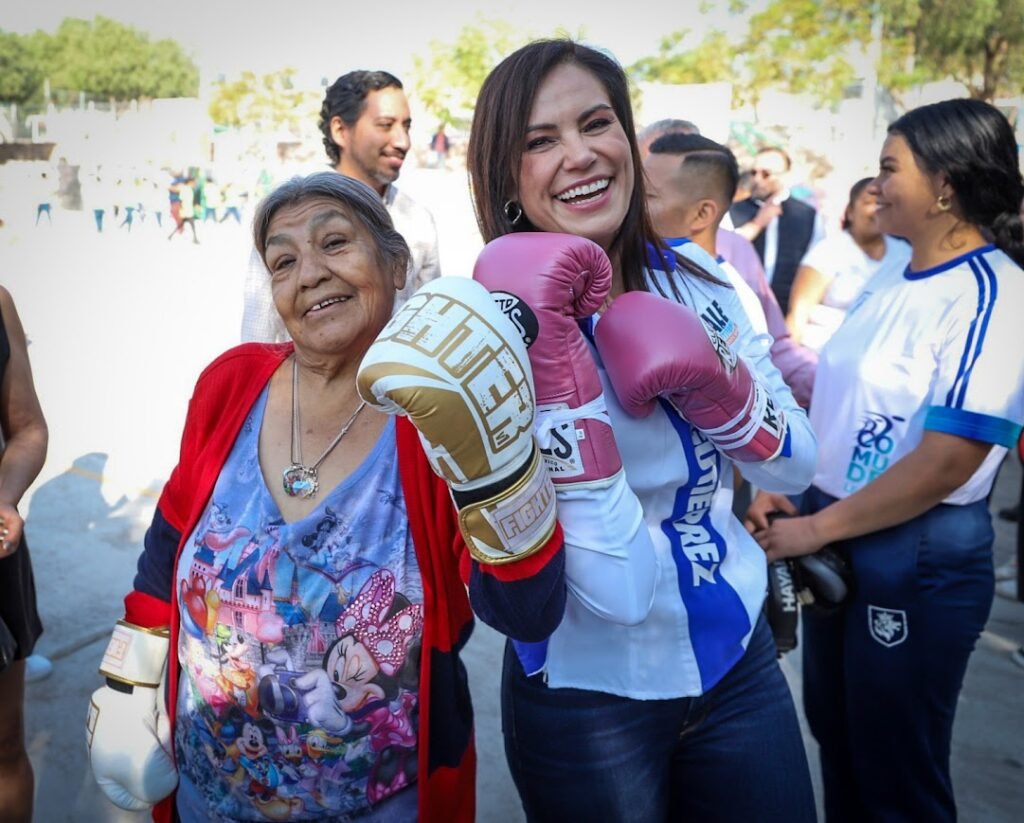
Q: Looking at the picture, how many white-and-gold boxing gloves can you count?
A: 2